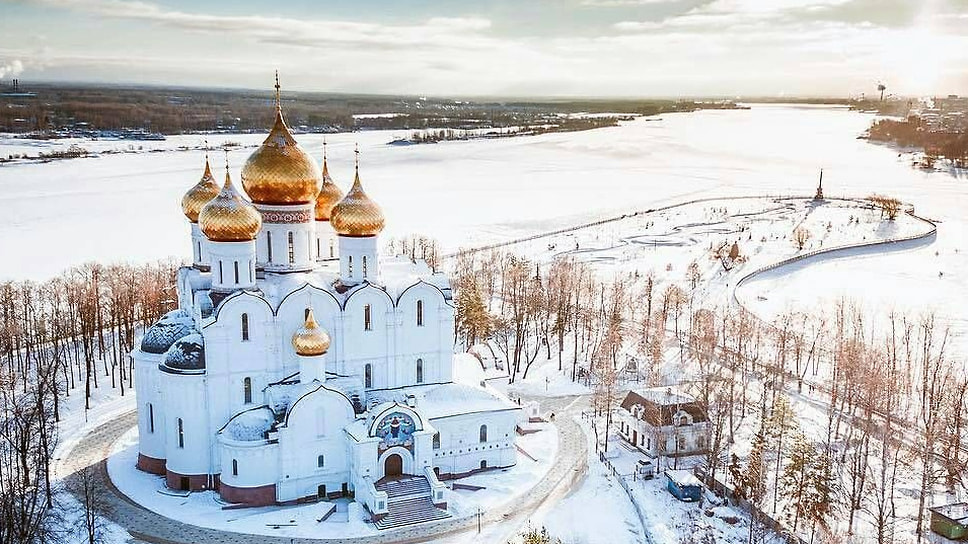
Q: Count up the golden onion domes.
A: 6